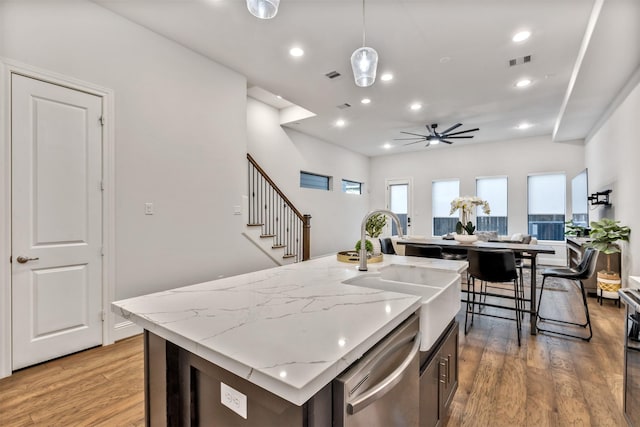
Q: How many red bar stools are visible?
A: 0